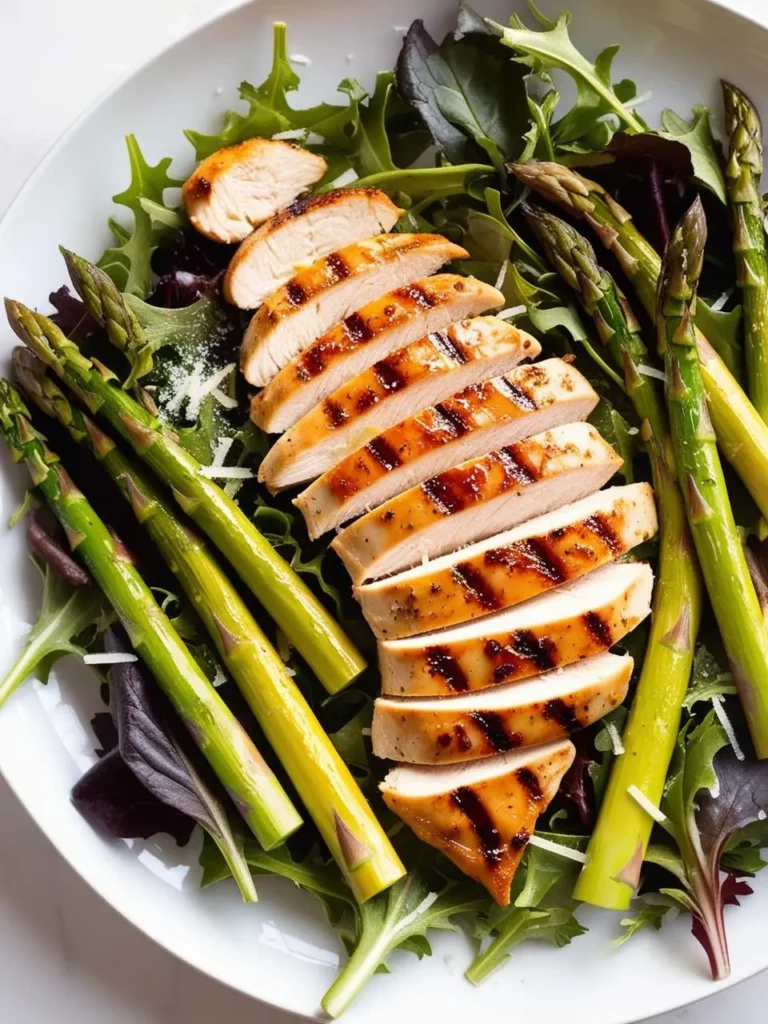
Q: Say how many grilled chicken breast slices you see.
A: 11